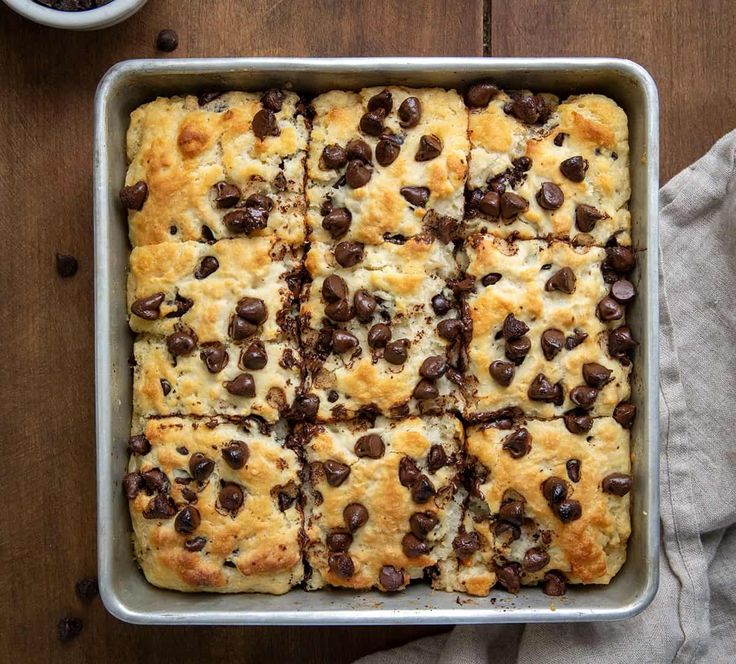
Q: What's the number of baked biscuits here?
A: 9